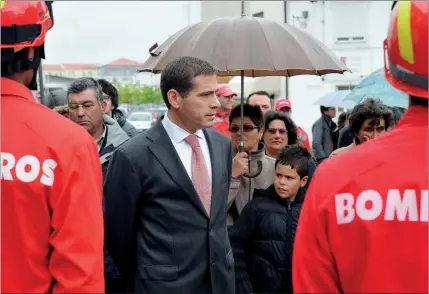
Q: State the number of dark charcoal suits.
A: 1